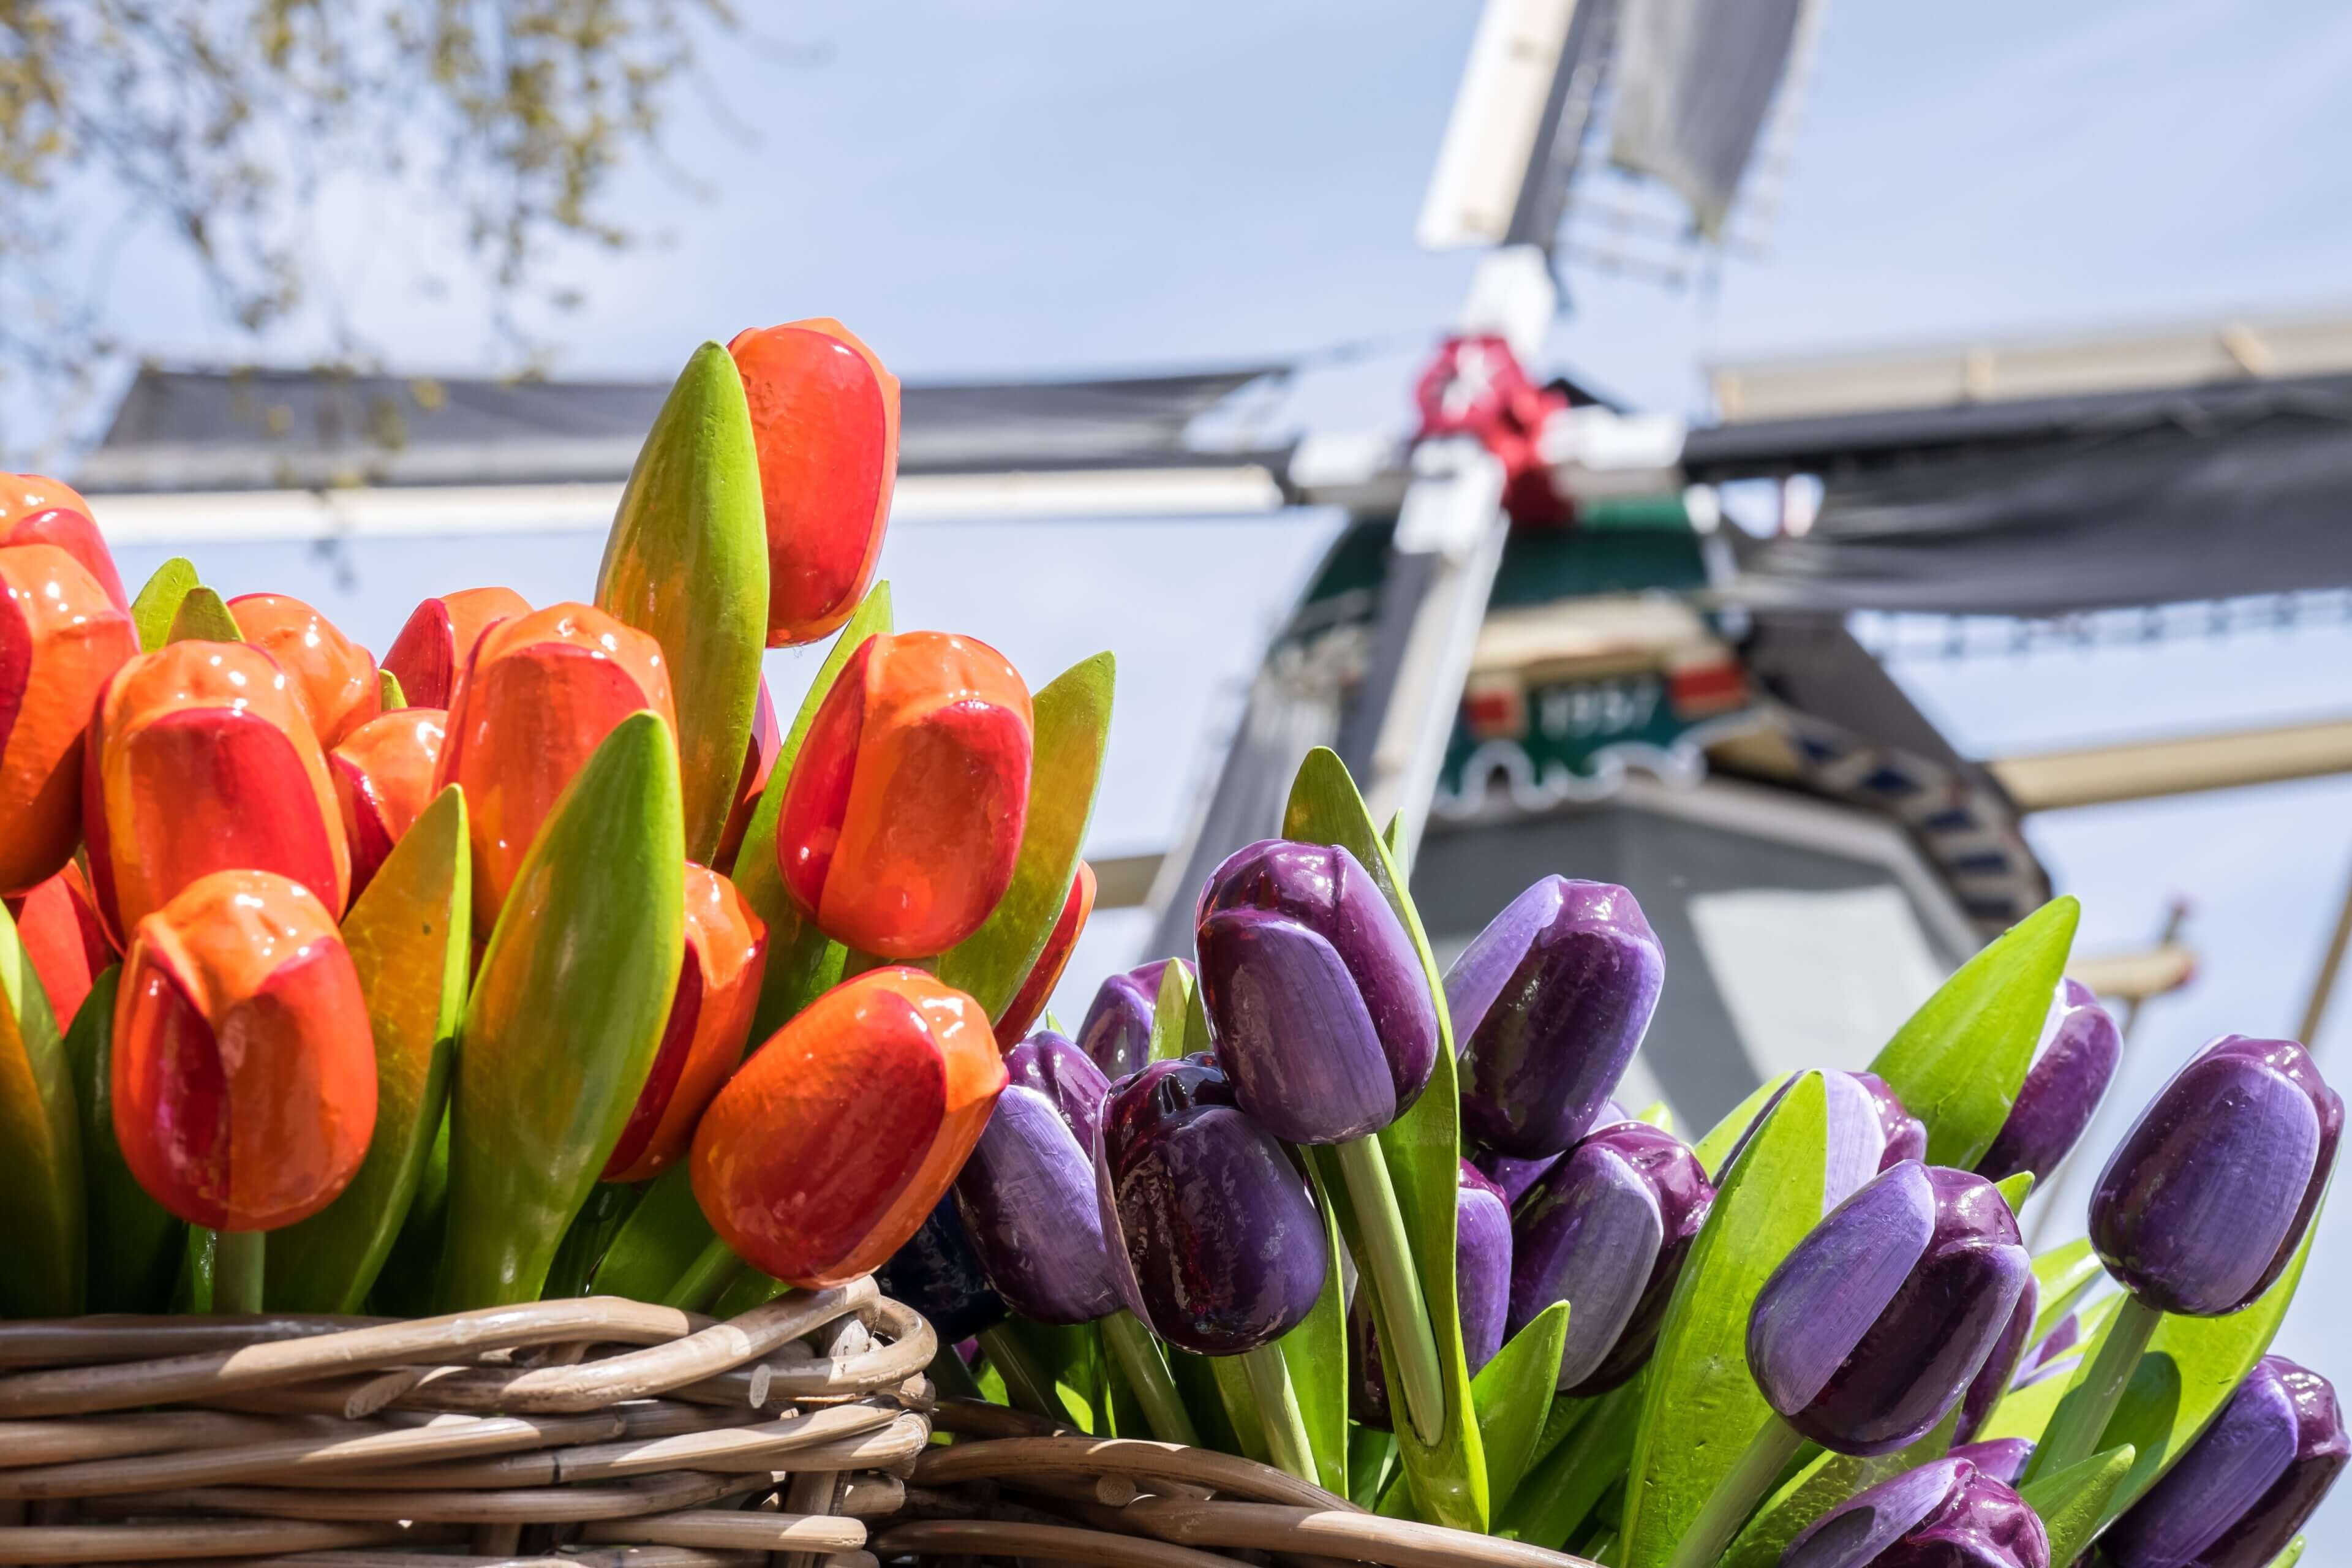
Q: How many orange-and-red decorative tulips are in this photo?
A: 15